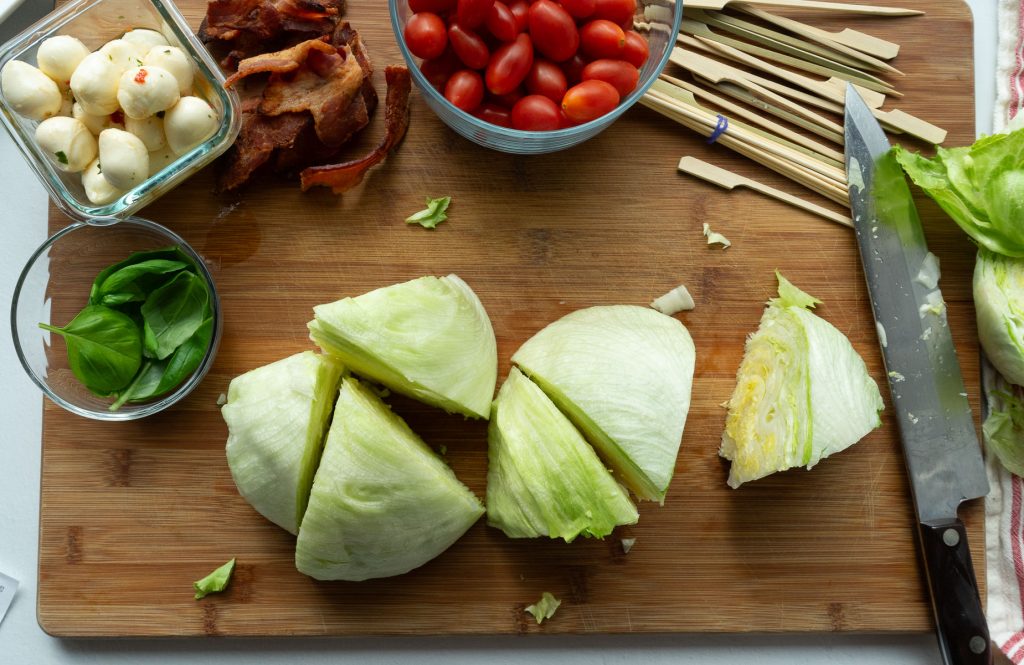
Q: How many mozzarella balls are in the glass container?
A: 13